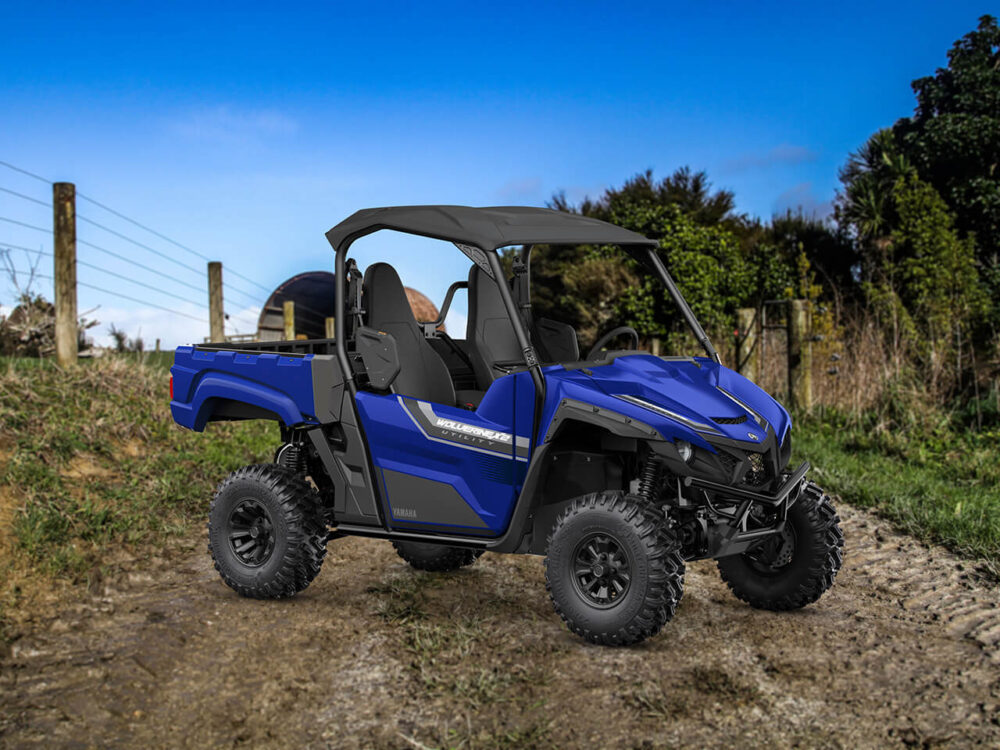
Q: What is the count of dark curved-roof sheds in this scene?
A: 1